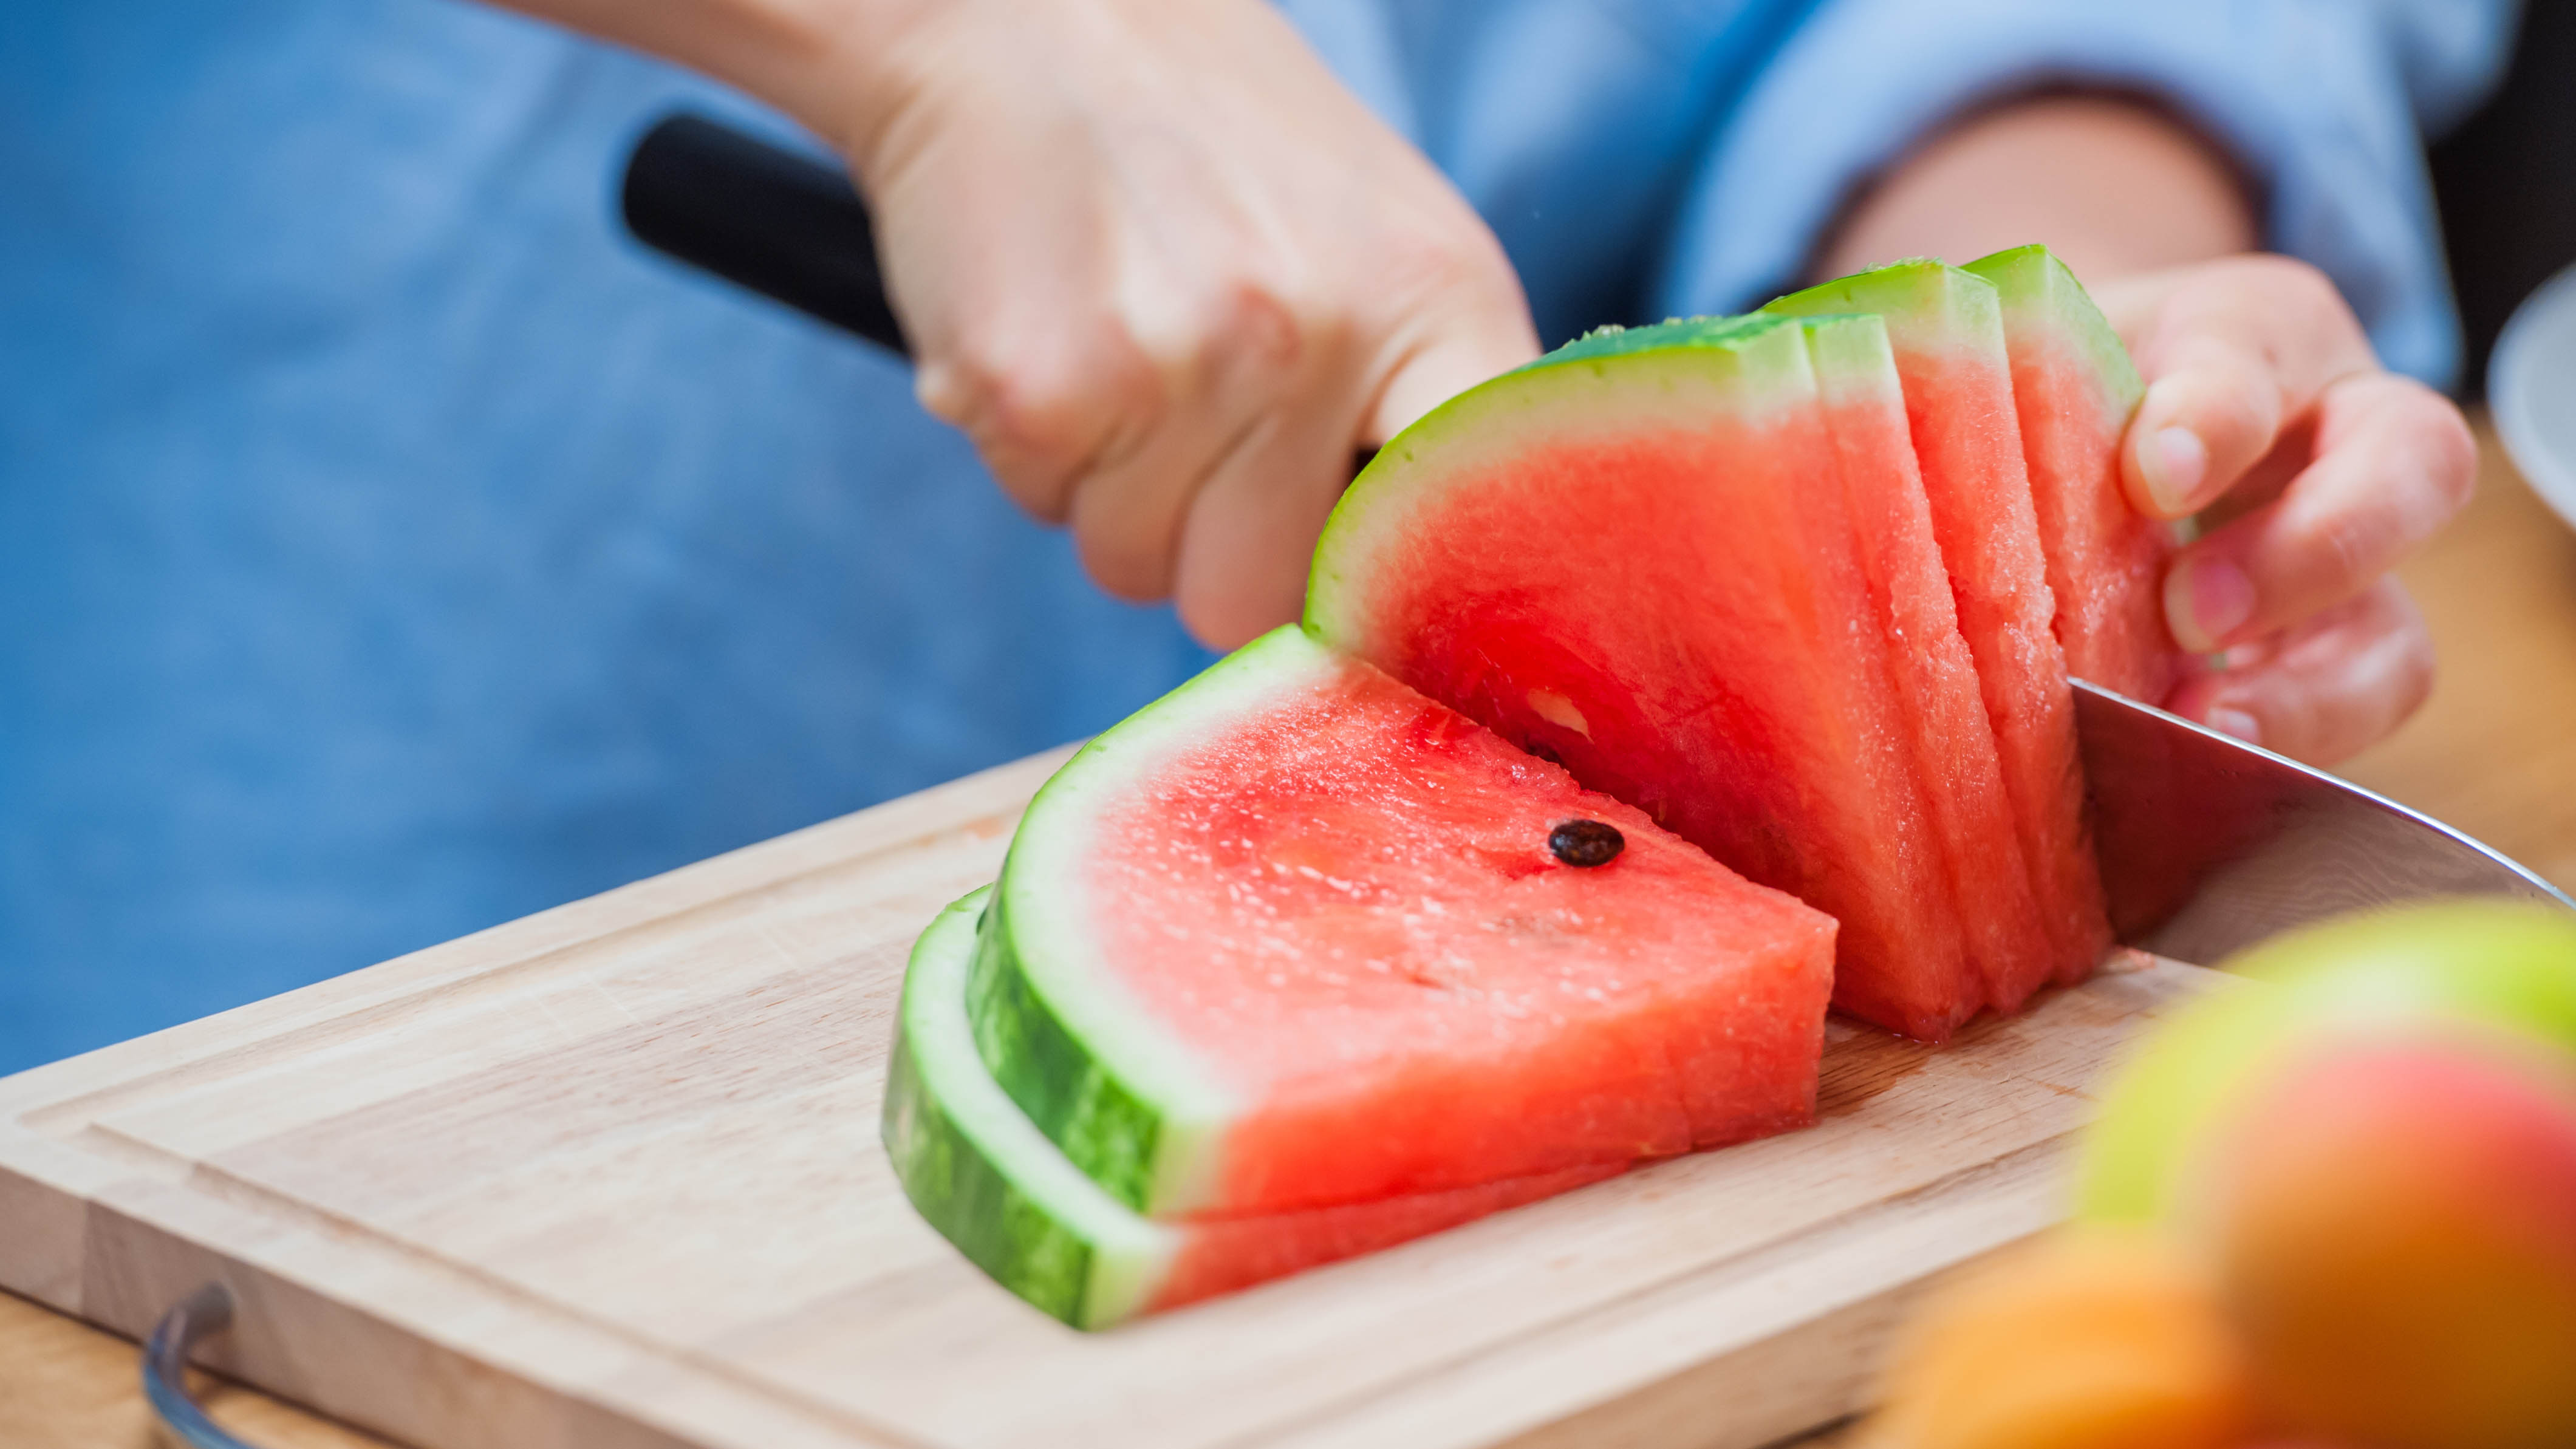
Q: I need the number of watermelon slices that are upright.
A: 4